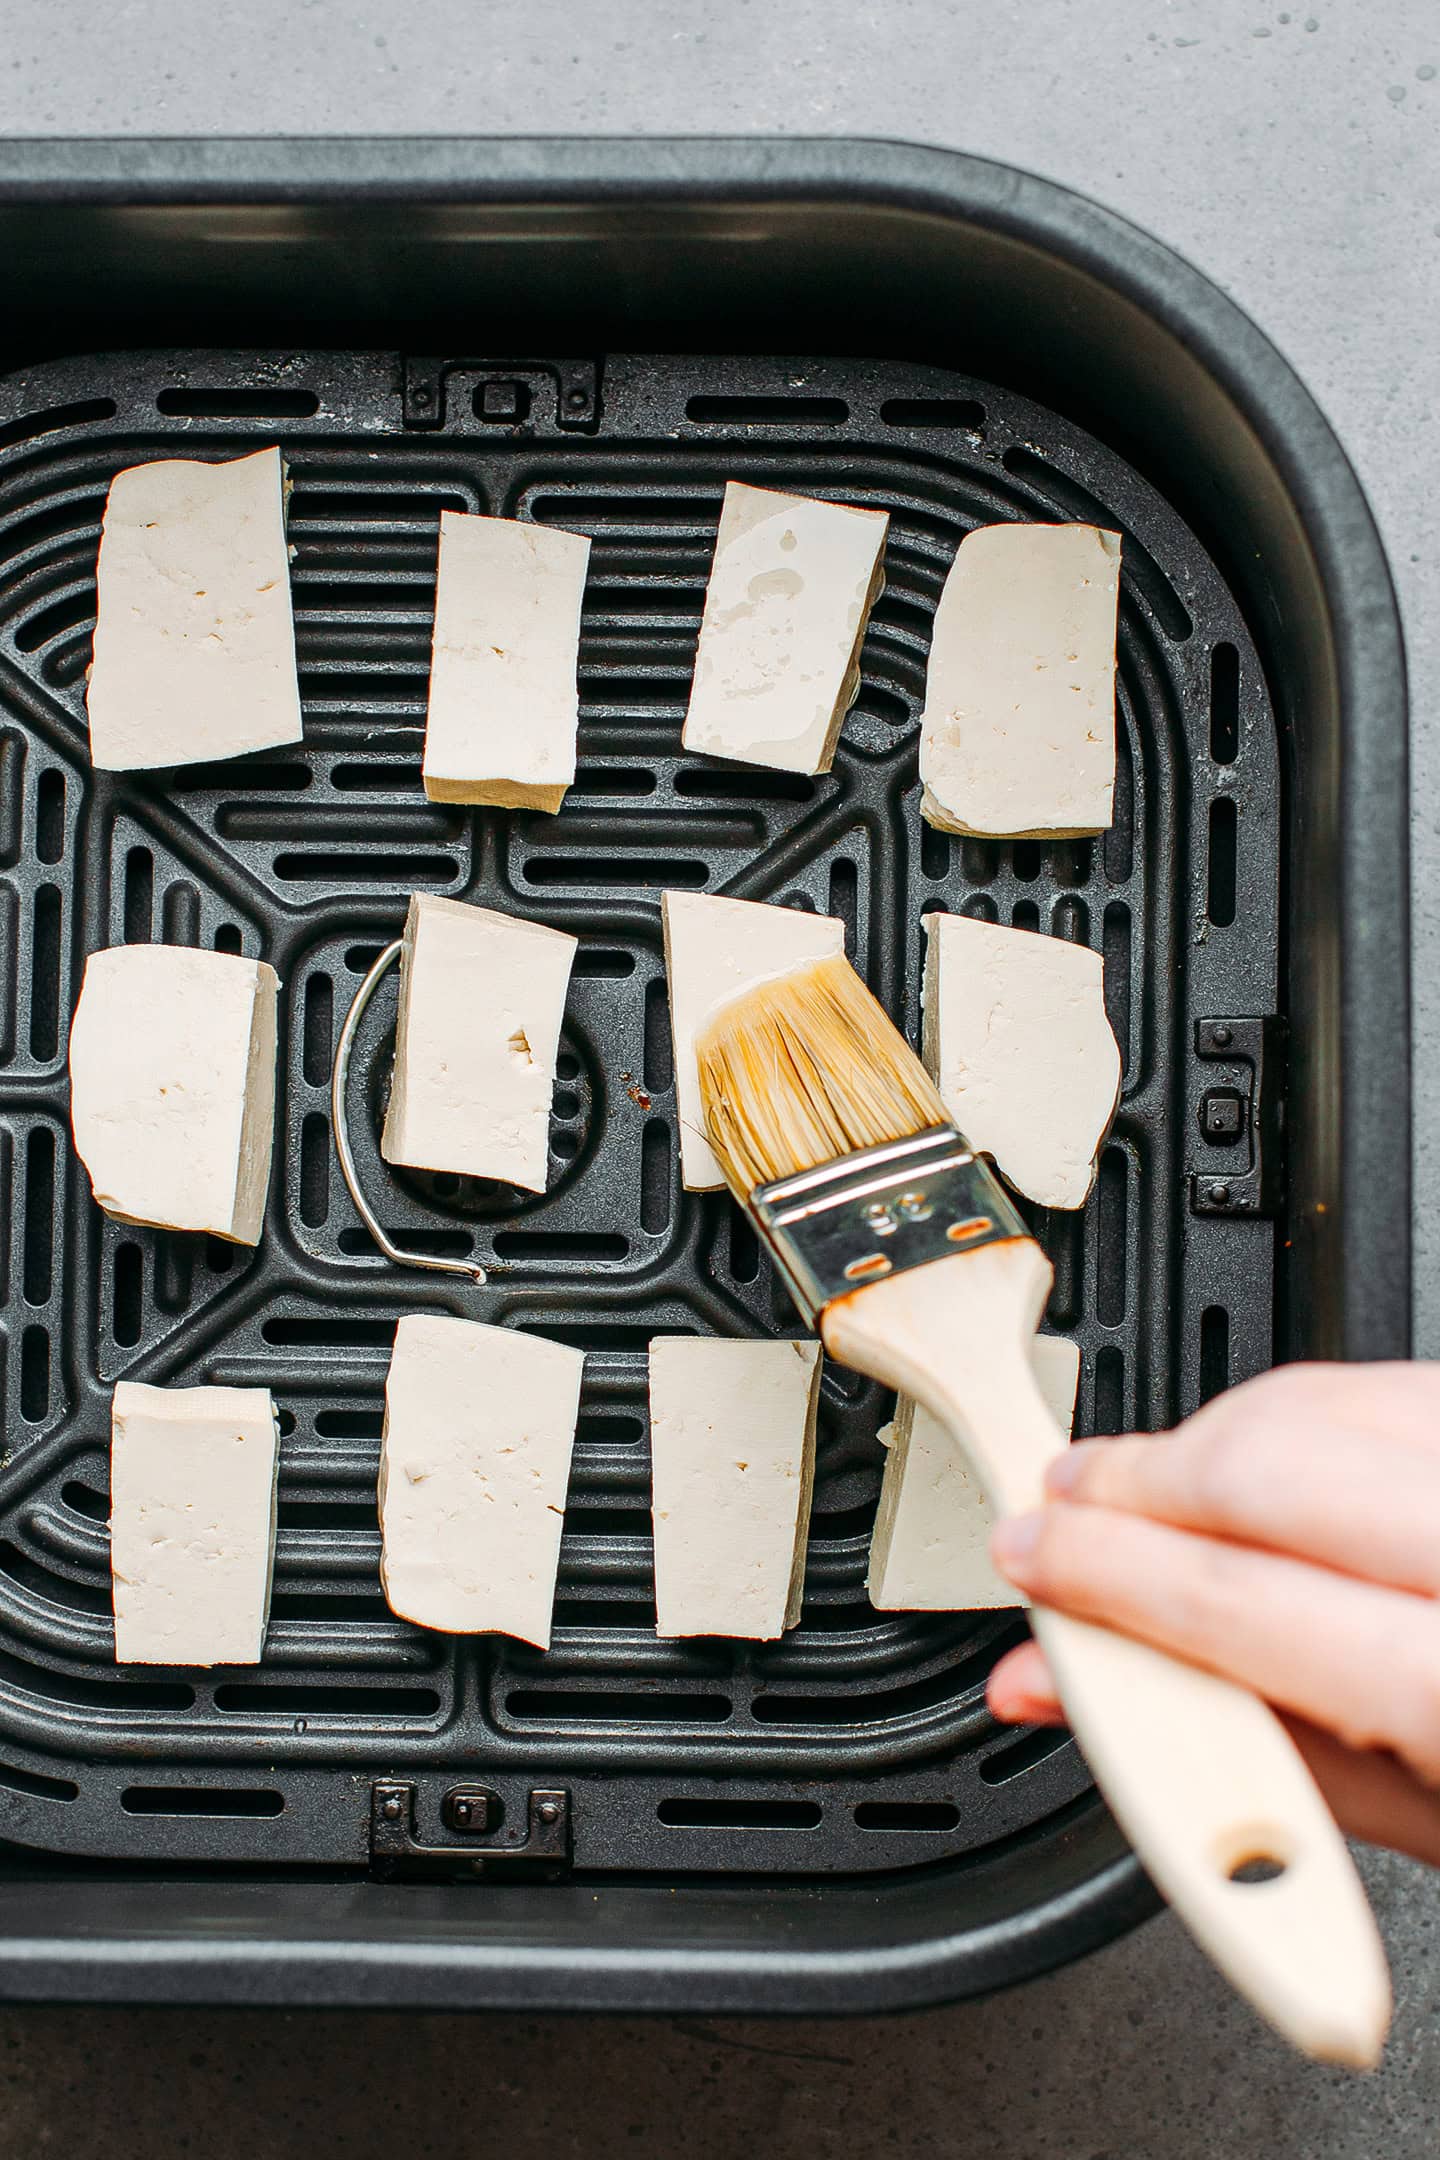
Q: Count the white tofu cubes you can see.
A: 12